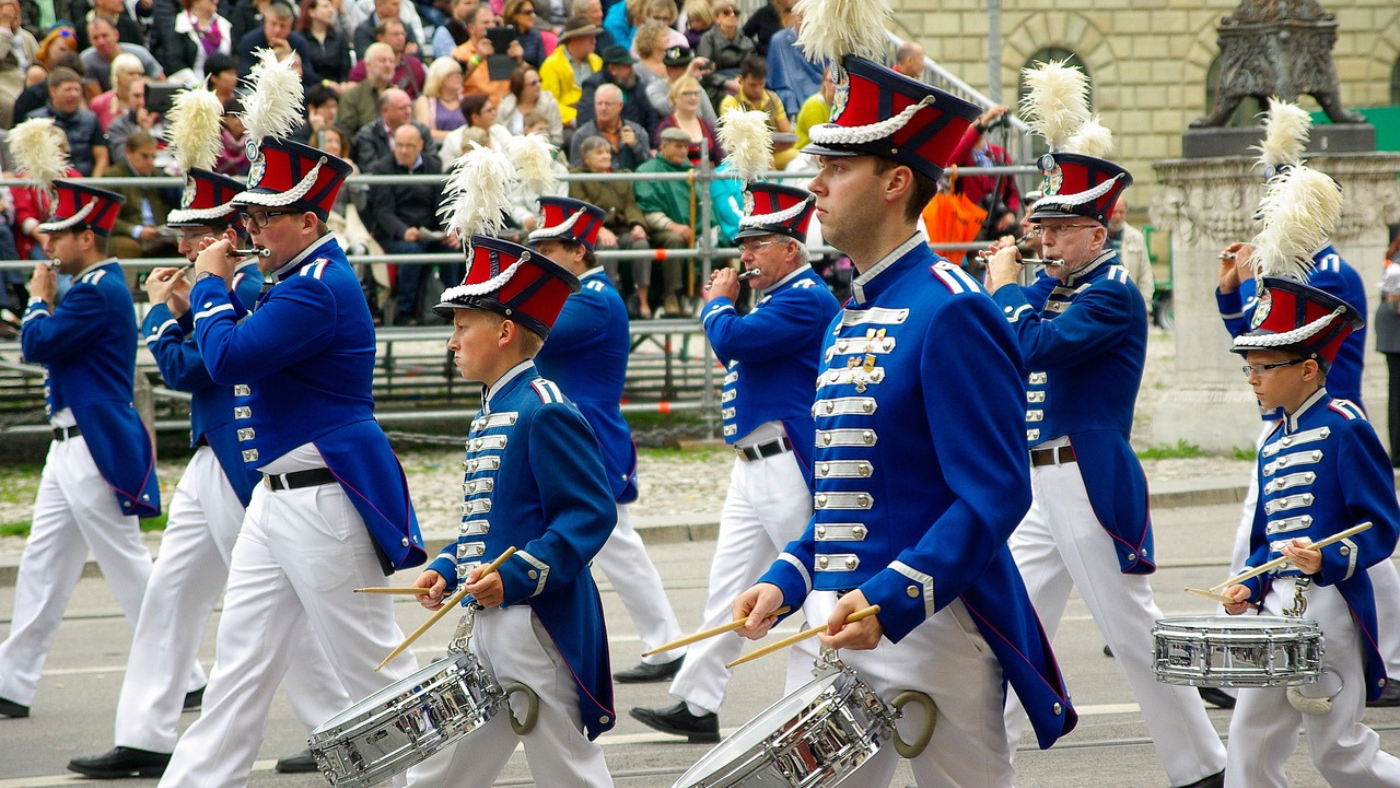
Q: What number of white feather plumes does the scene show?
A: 11